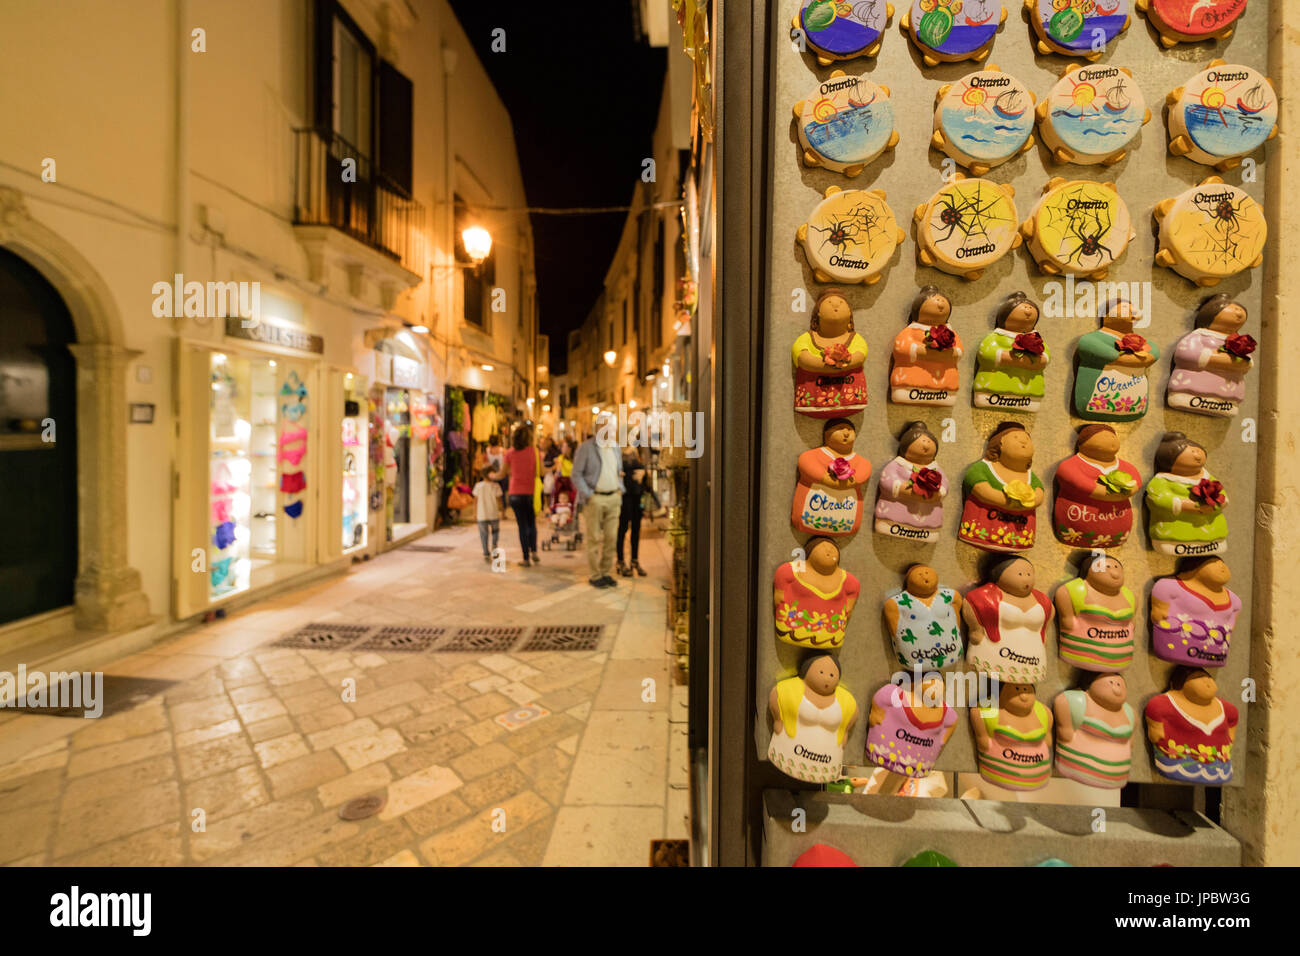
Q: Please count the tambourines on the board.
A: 12